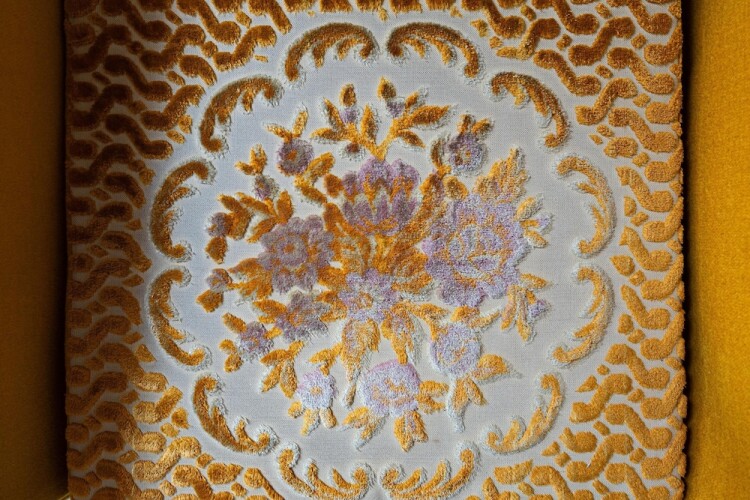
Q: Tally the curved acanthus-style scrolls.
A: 12